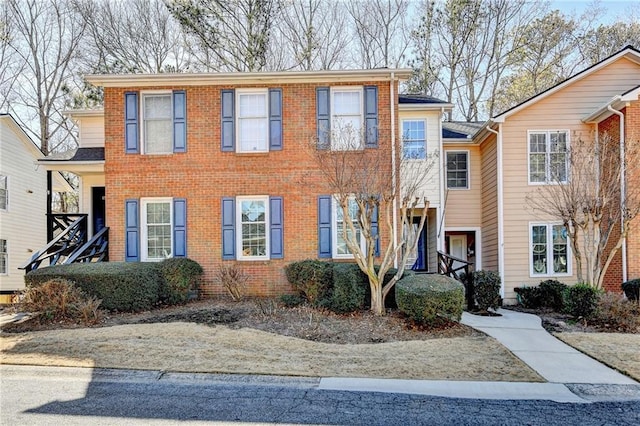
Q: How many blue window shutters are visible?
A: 12